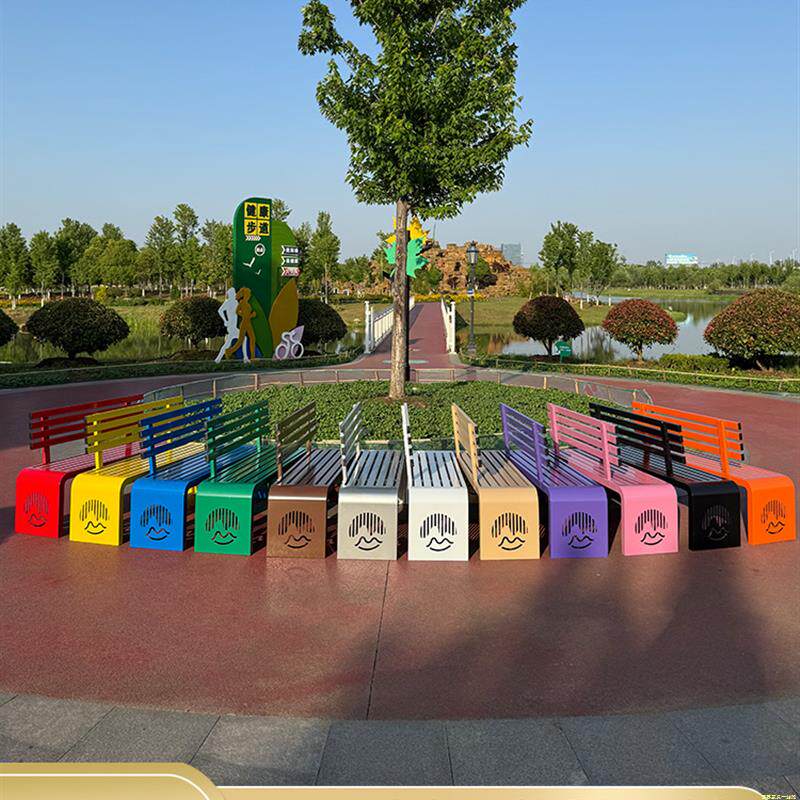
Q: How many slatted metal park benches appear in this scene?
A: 12